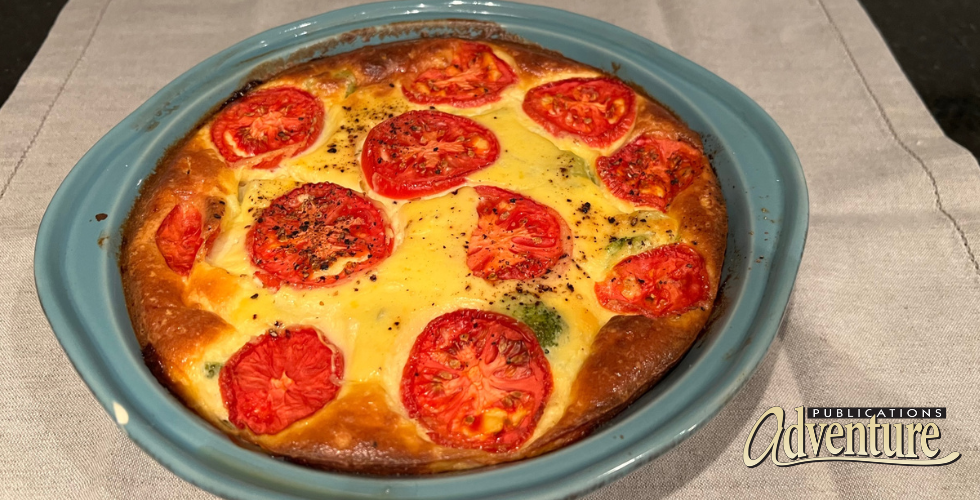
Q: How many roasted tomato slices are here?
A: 11